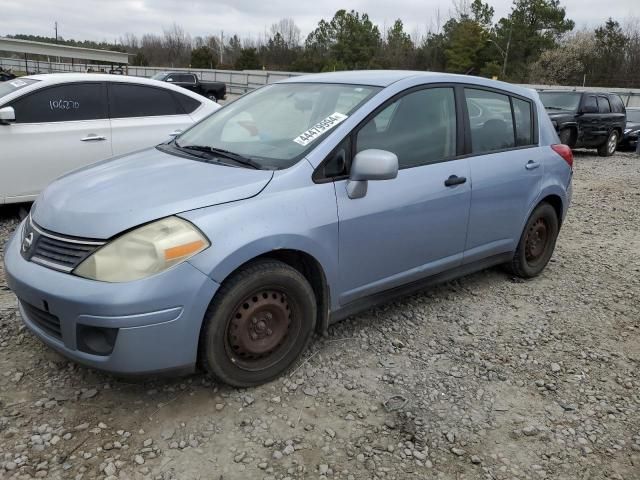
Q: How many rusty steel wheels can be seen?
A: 2